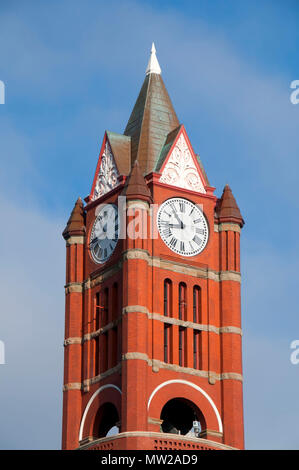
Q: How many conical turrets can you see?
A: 3